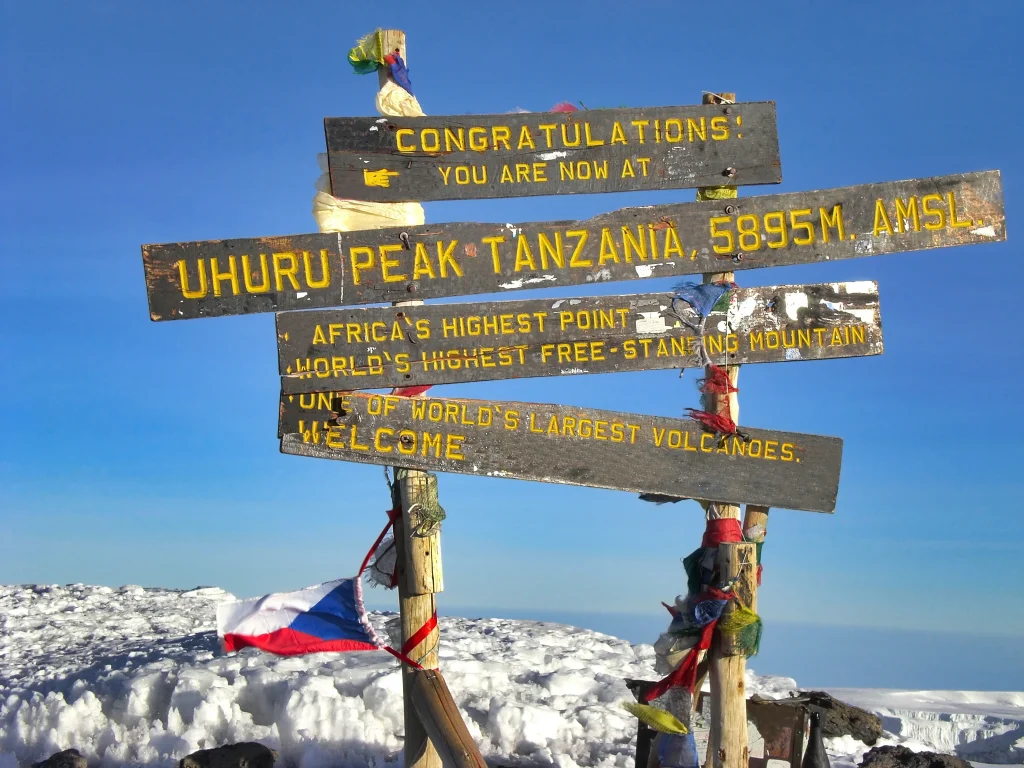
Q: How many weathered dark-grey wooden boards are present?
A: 4